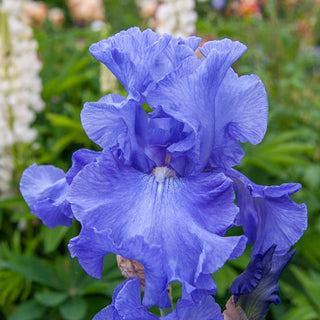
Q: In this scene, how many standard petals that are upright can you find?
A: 3